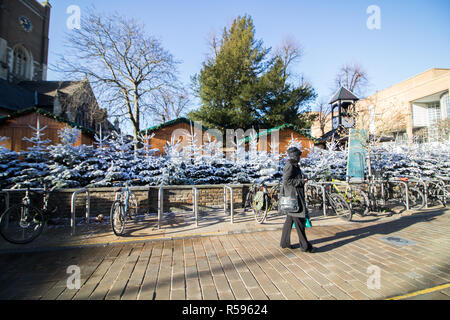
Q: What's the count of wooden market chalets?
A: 3